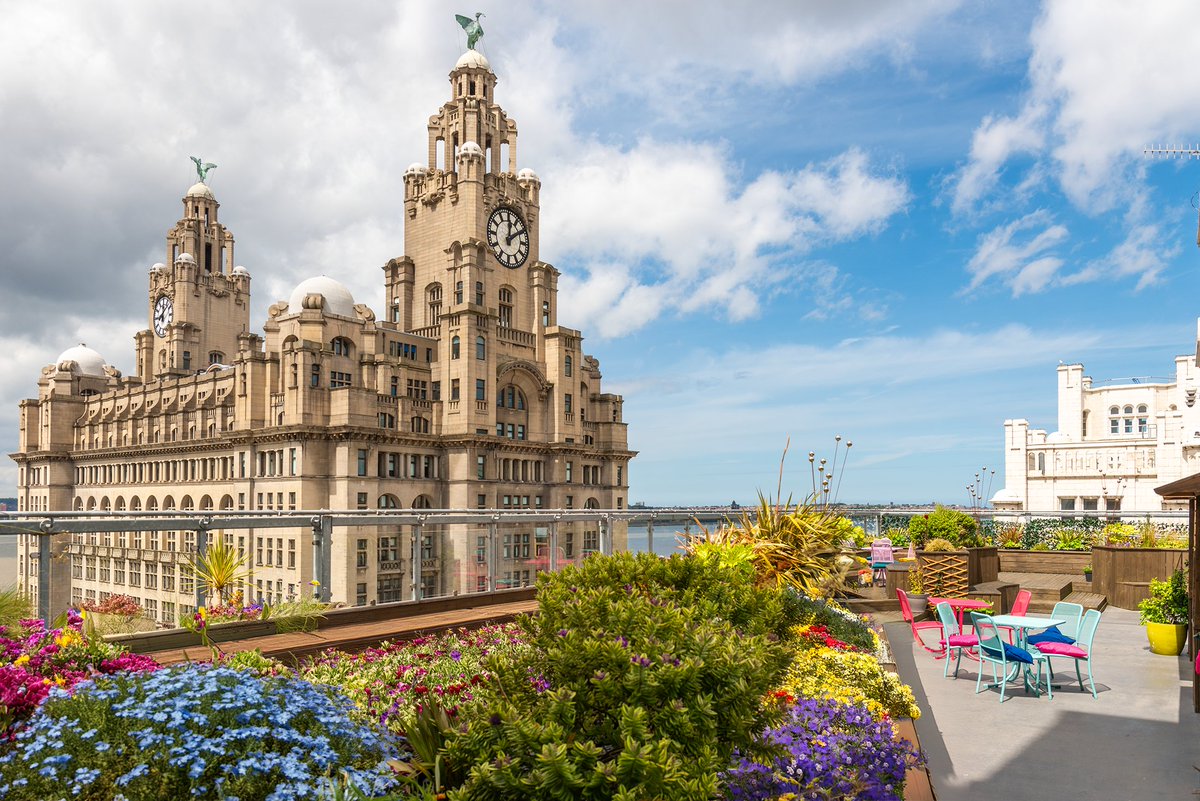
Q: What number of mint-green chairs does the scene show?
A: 4